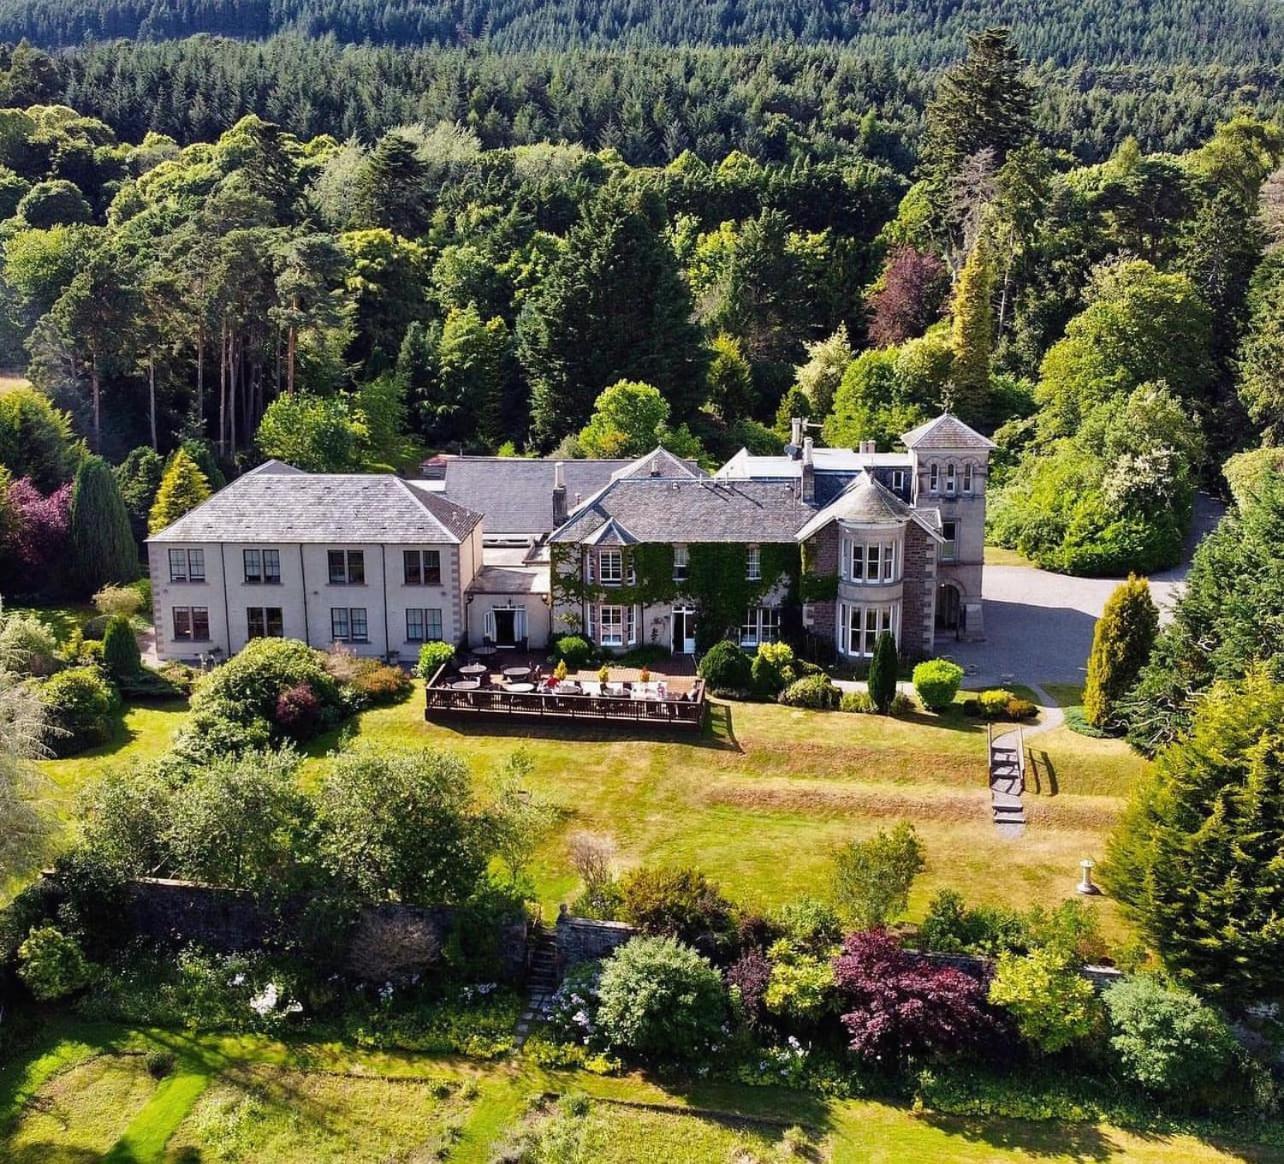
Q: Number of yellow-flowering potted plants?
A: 3